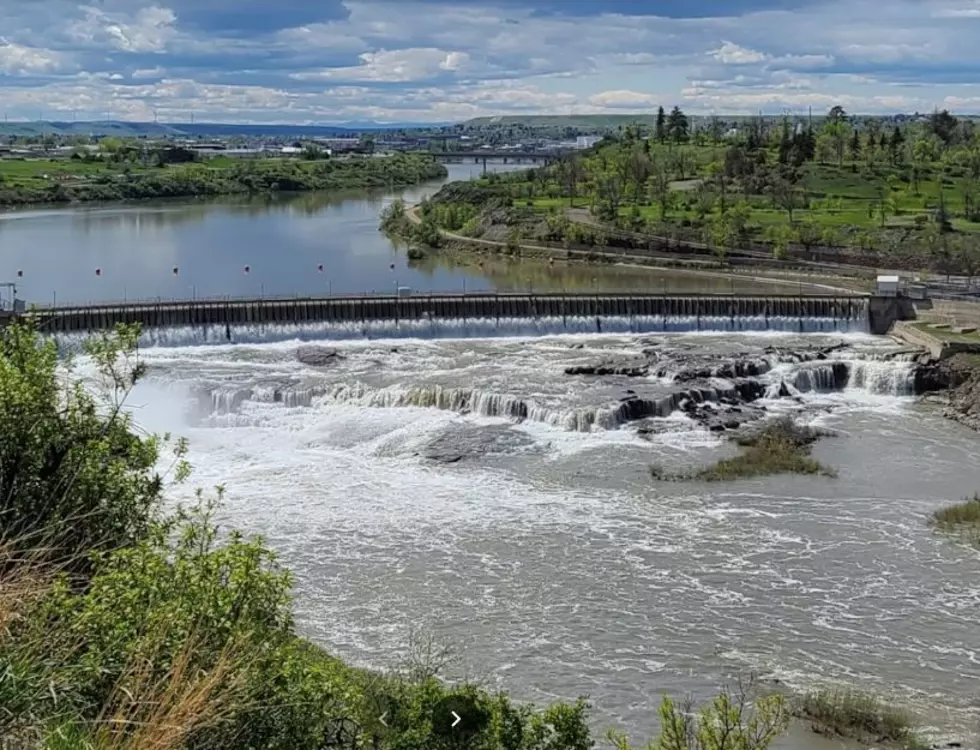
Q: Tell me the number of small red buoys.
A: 6